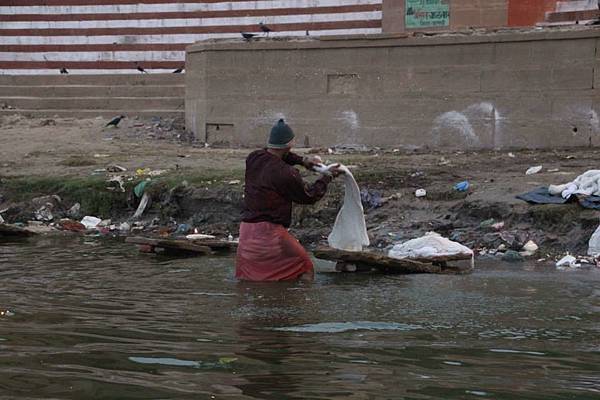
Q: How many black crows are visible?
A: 6